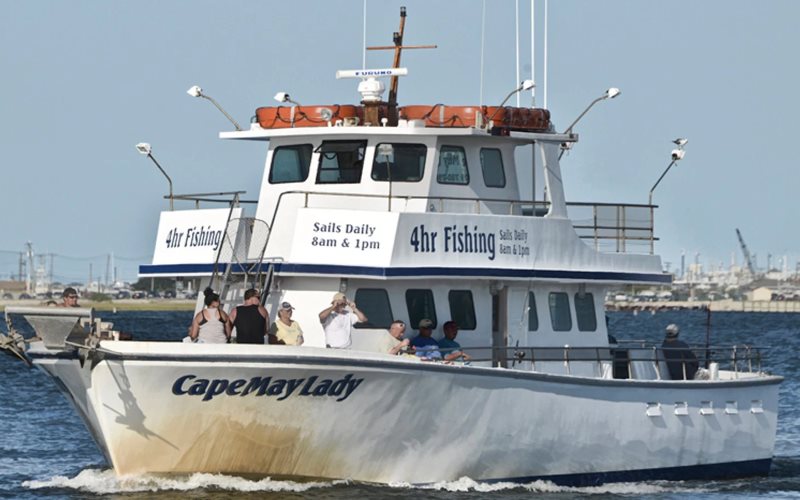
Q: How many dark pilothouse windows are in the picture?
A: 5